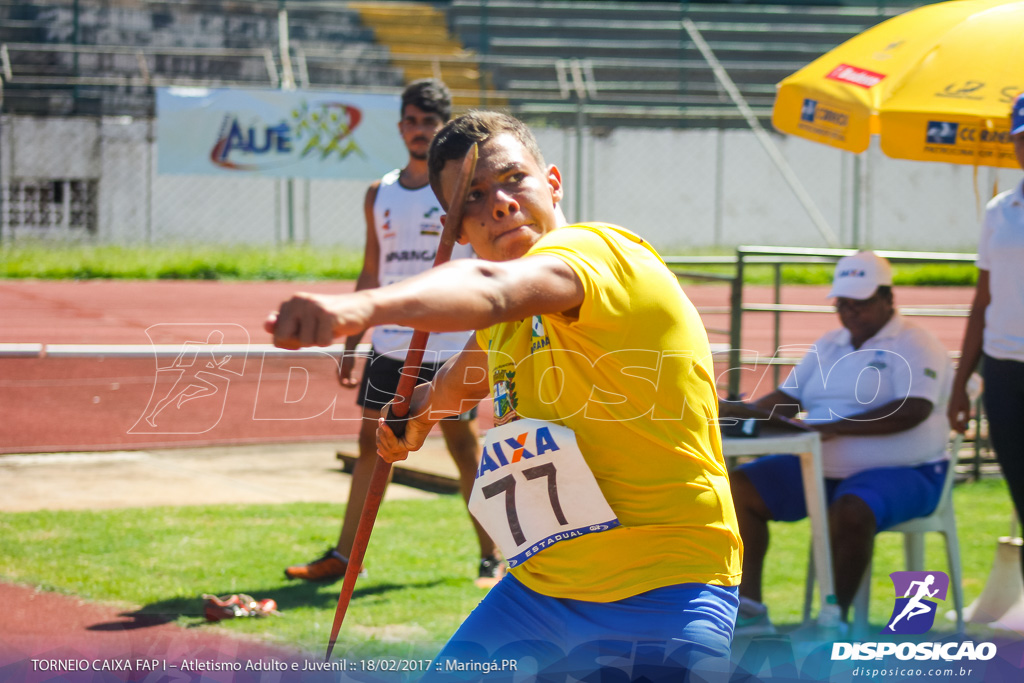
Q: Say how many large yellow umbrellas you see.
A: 1